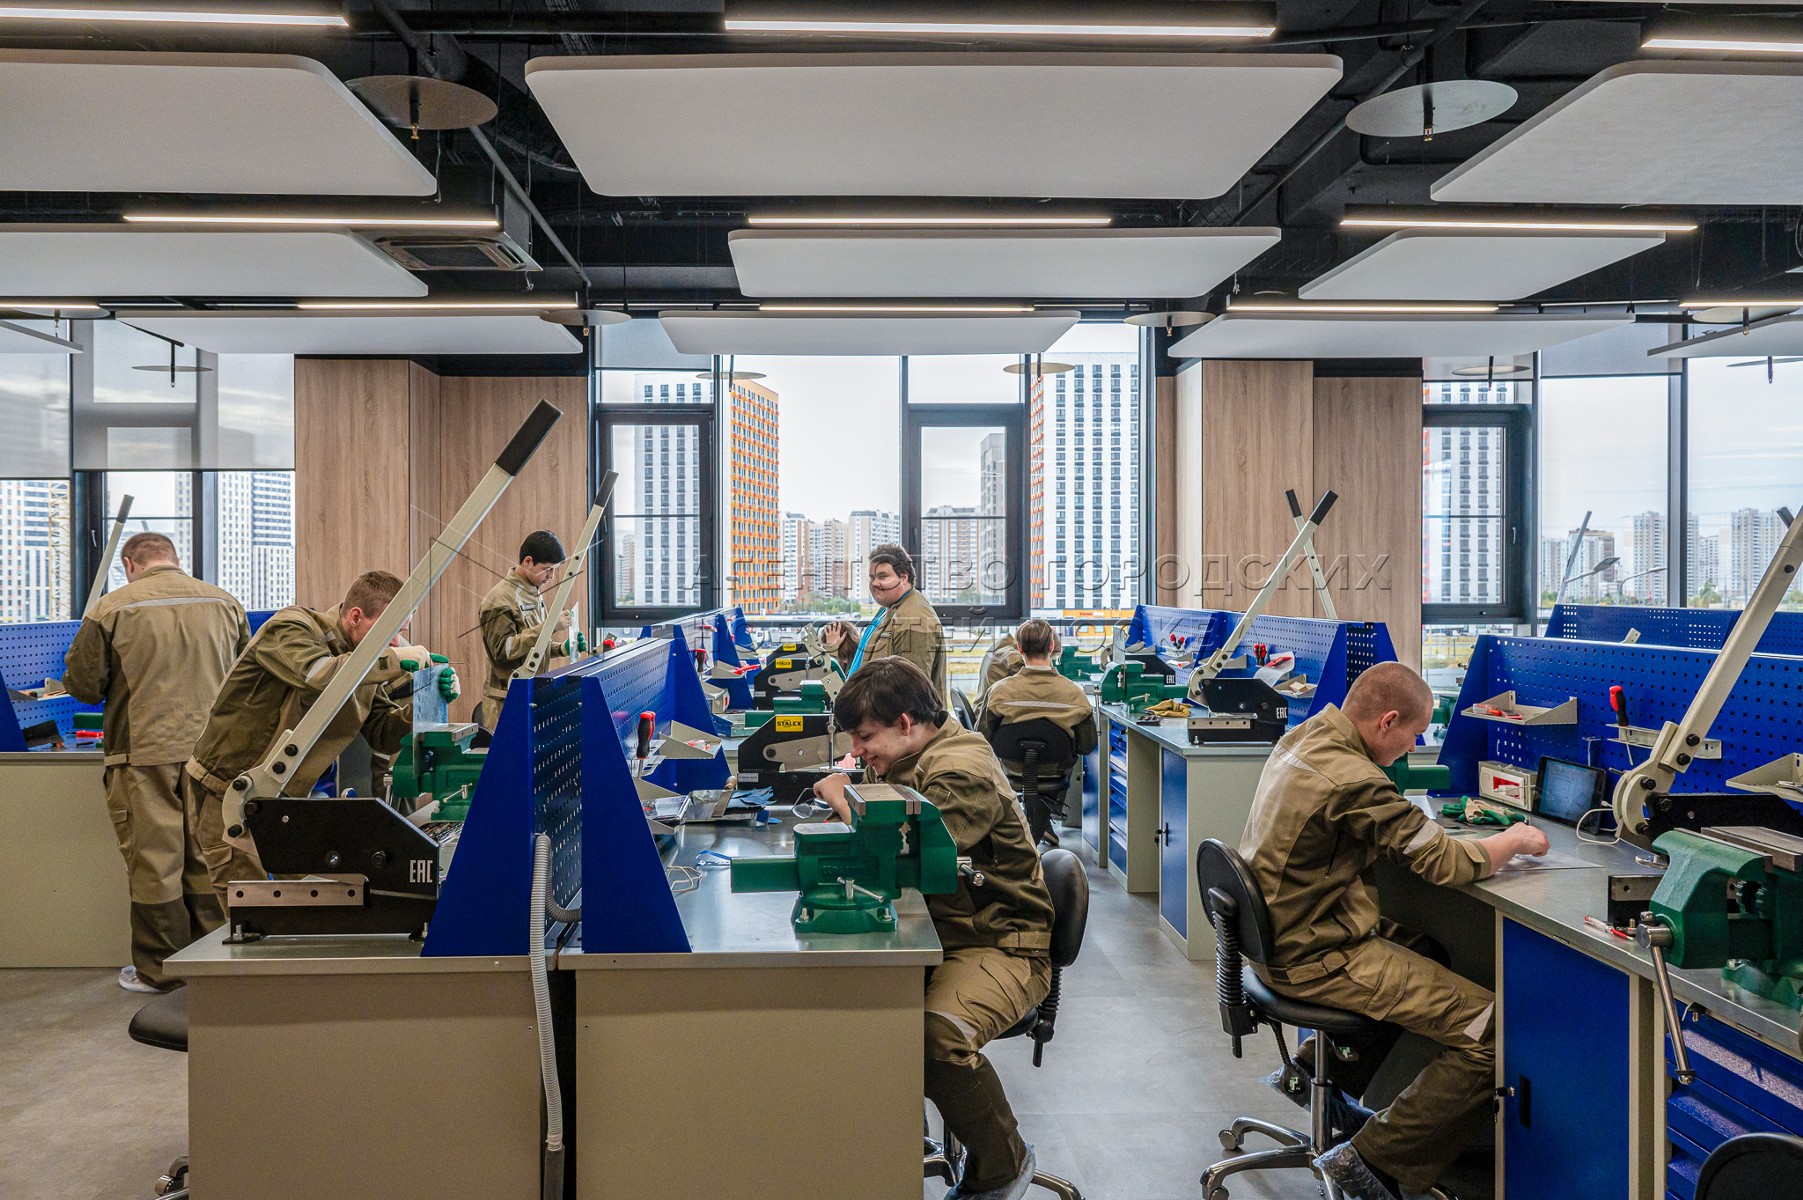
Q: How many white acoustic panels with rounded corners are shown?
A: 11